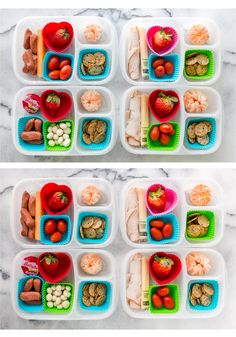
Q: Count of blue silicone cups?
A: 12